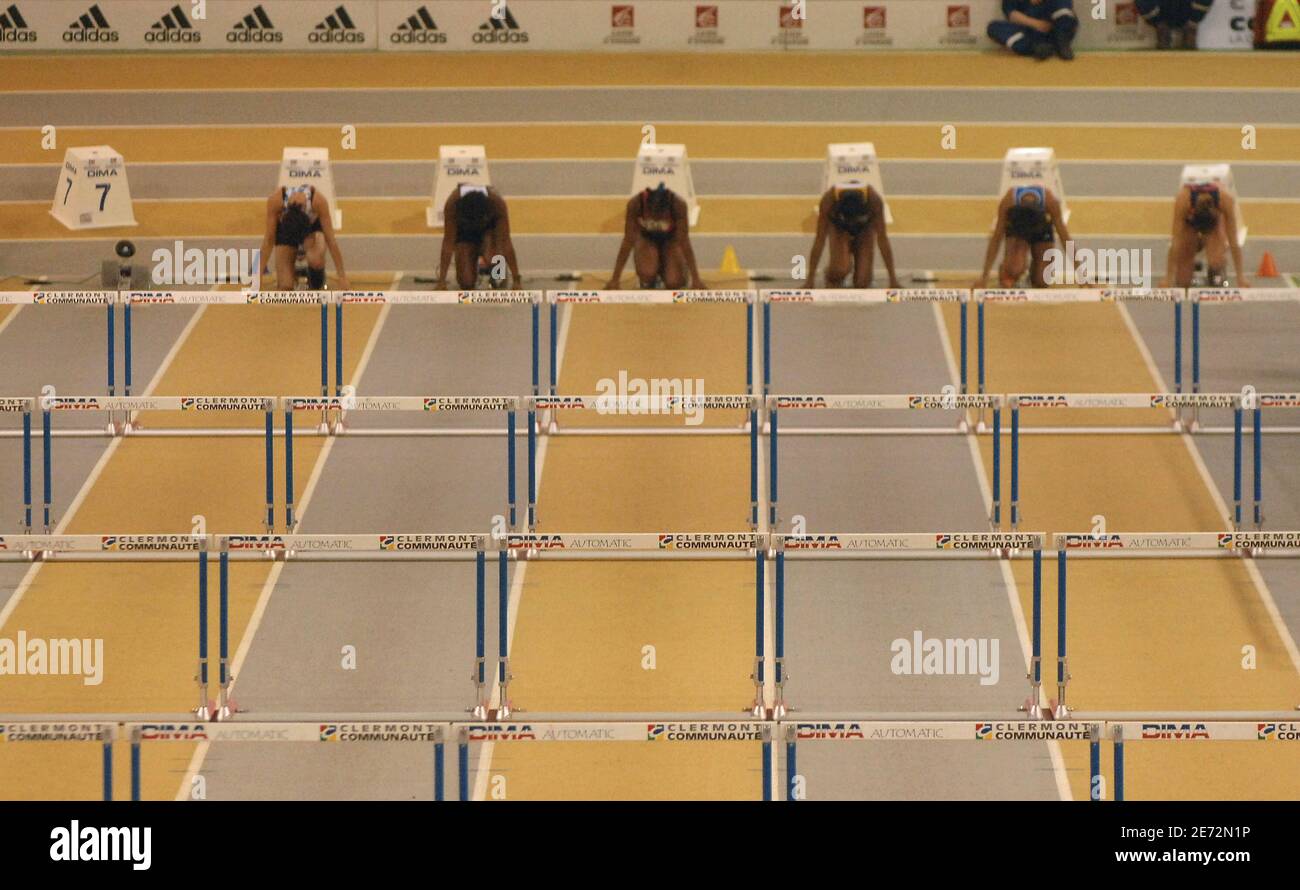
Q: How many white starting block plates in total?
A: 7